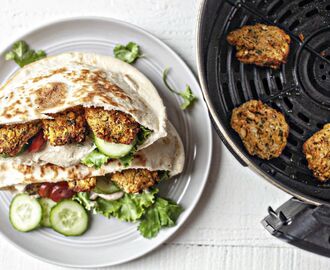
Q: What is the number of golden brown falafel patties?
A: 8